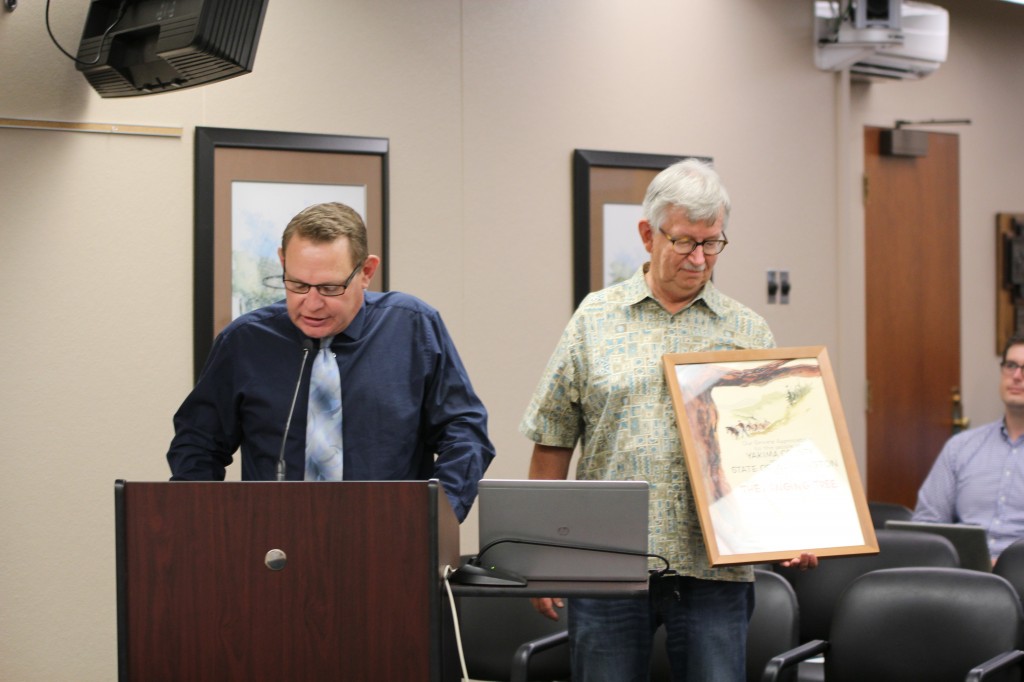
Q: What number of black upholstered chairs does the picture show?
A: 6